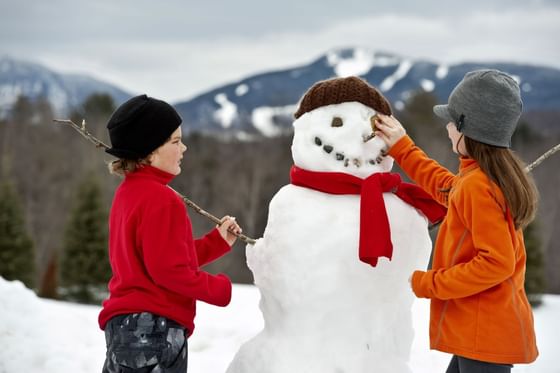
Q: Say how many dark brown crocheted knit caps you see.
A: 1